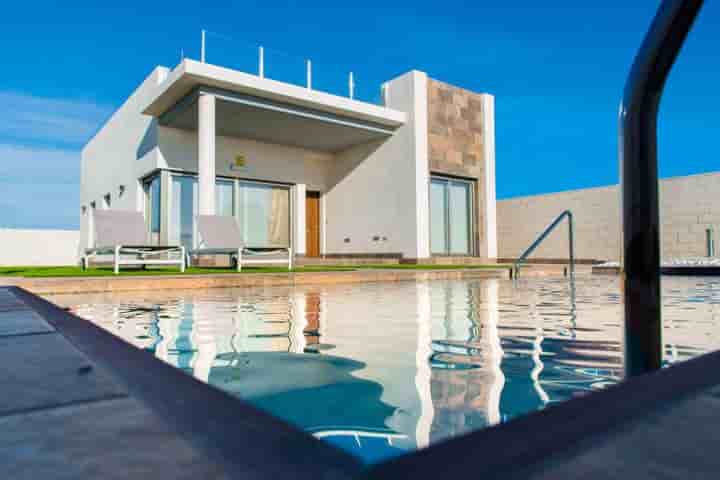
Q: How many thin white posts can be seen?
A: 4